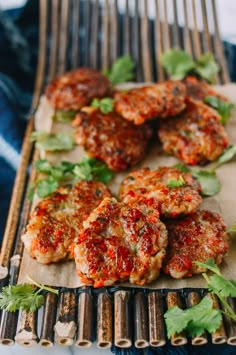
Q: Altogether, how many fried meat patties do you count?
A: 9